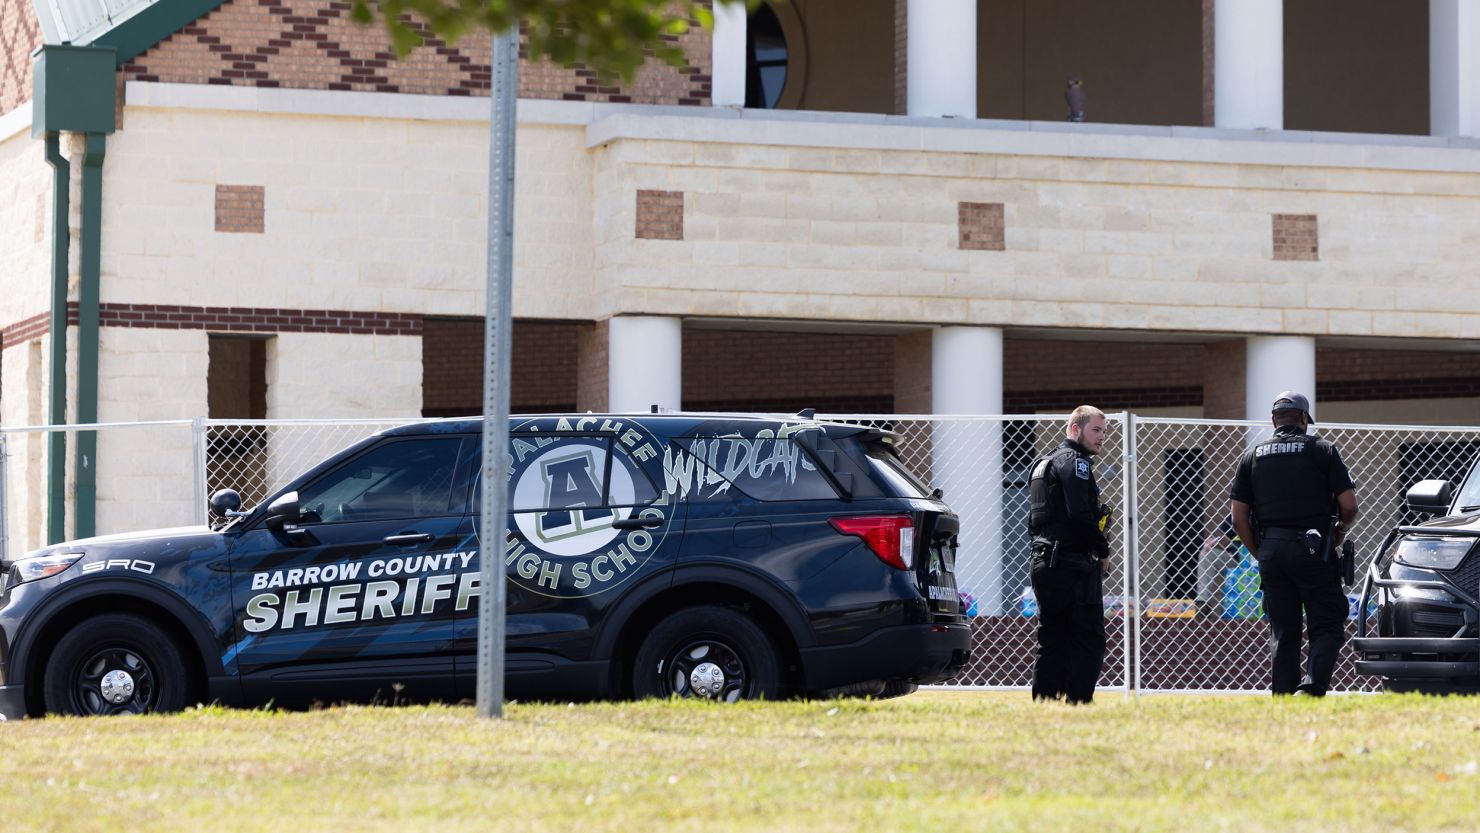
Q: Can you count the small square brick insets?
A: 4